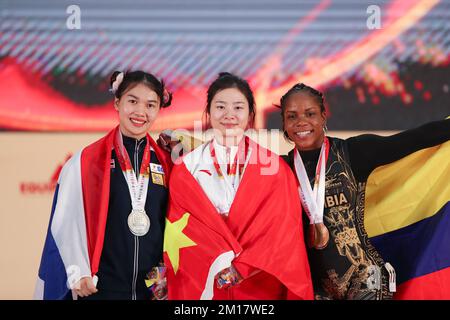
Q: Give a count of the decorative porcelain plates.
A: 0